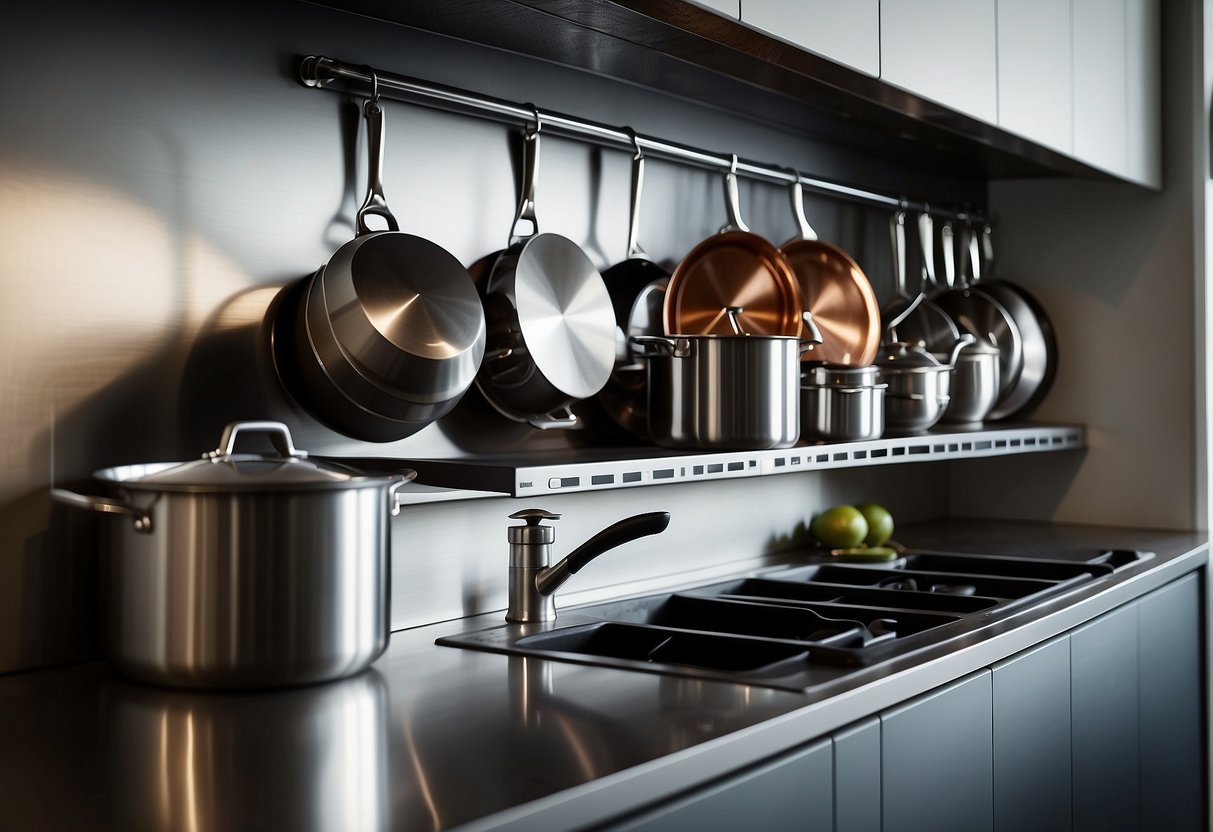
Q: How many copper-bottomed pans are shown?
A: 2